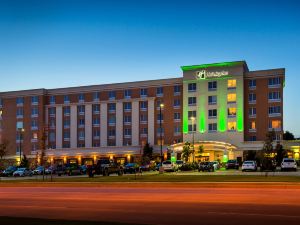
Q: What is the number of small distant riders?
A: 0